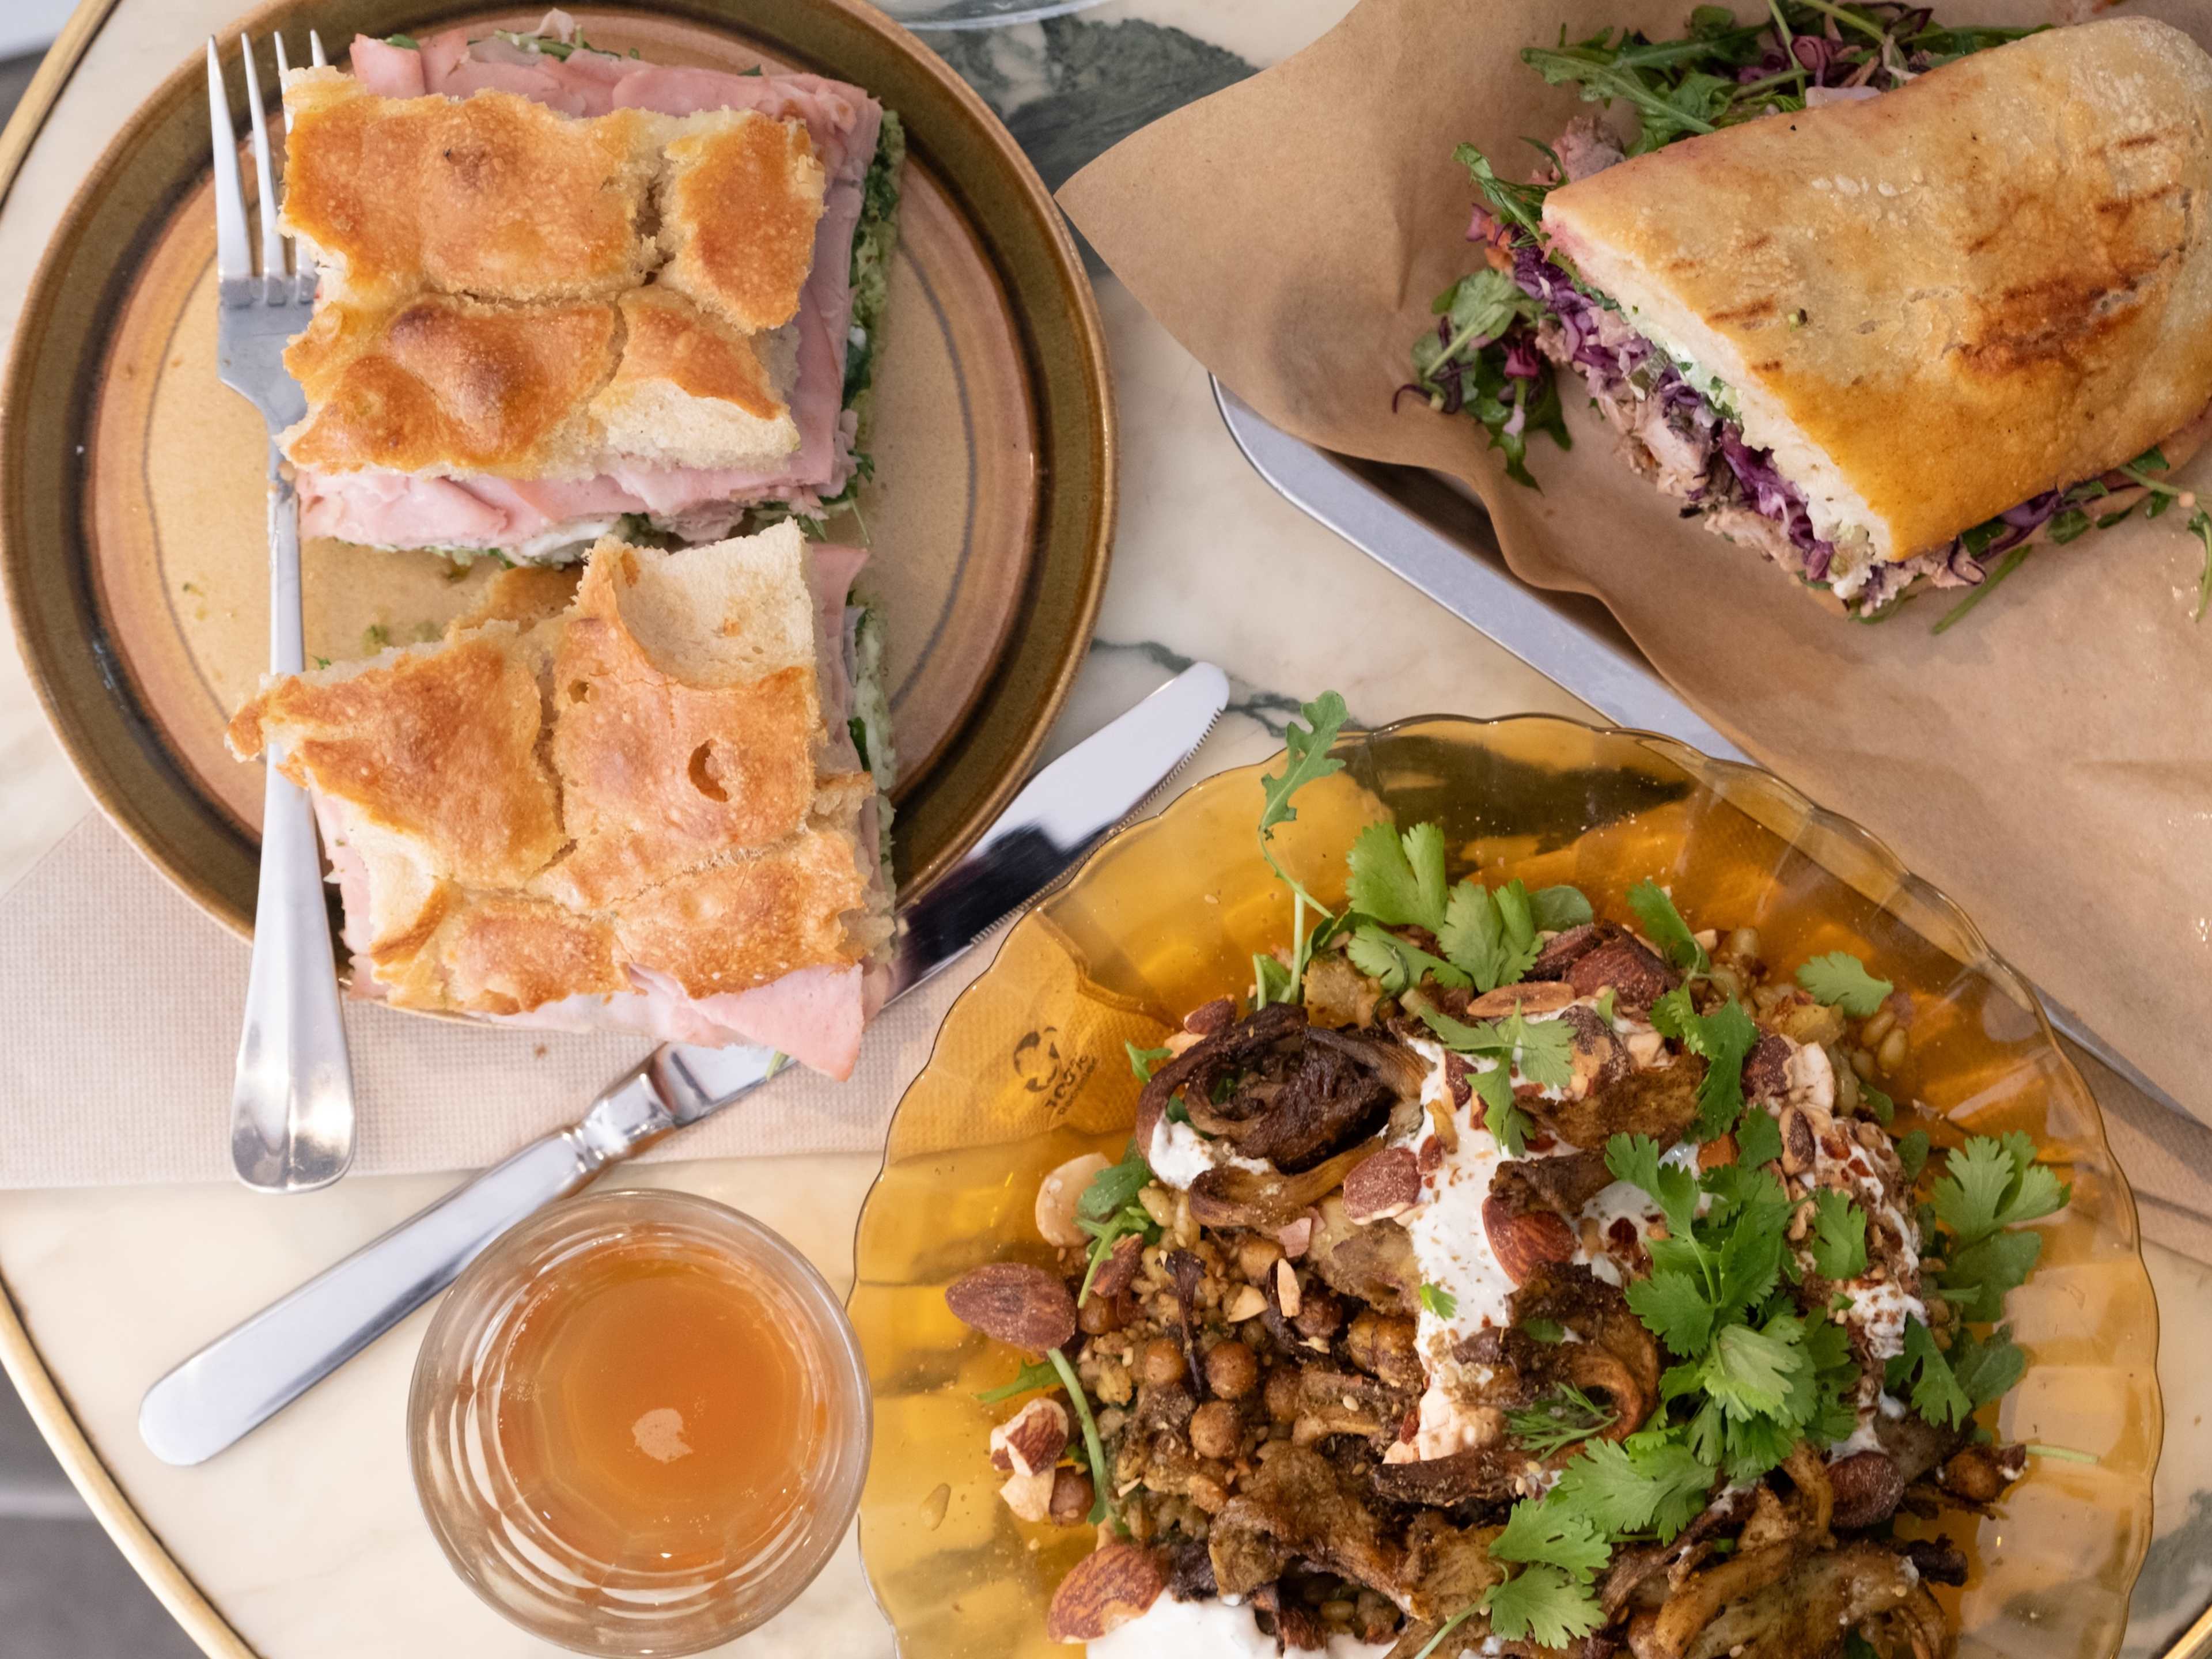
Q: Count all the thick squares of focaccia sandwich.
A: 2